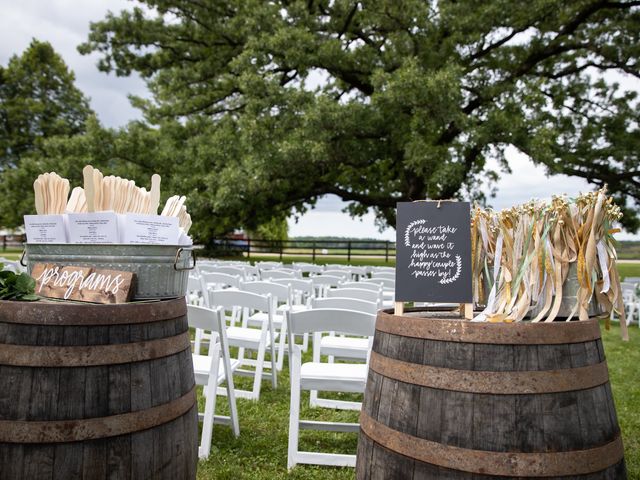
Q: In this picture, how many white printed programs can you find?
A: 3